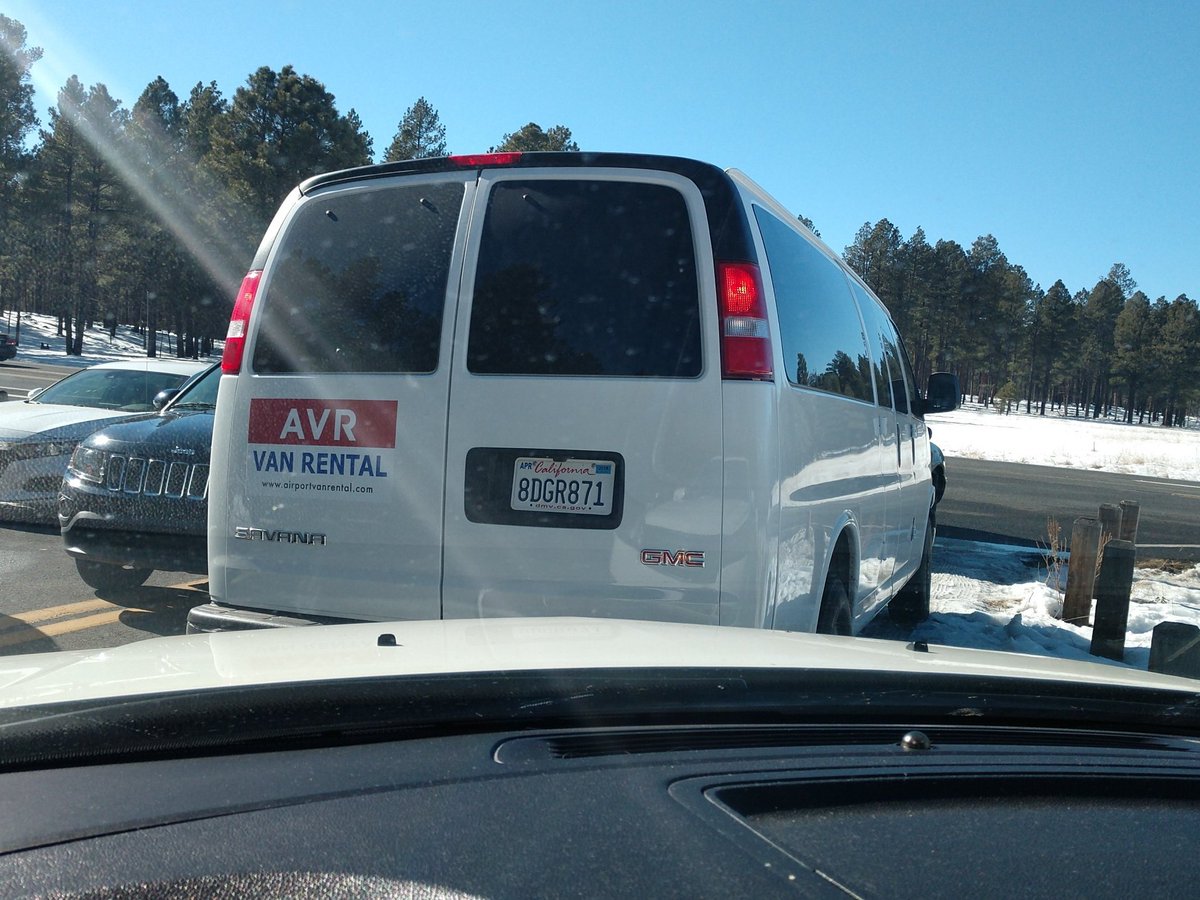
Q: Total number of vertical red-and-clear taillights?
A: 2